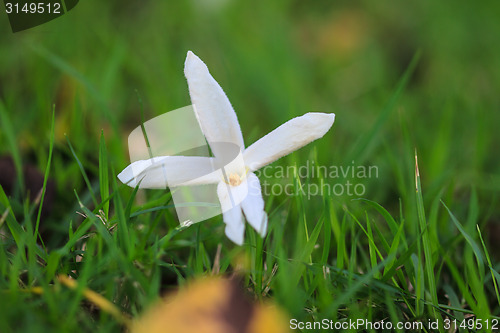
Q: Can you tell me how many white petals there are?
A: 5